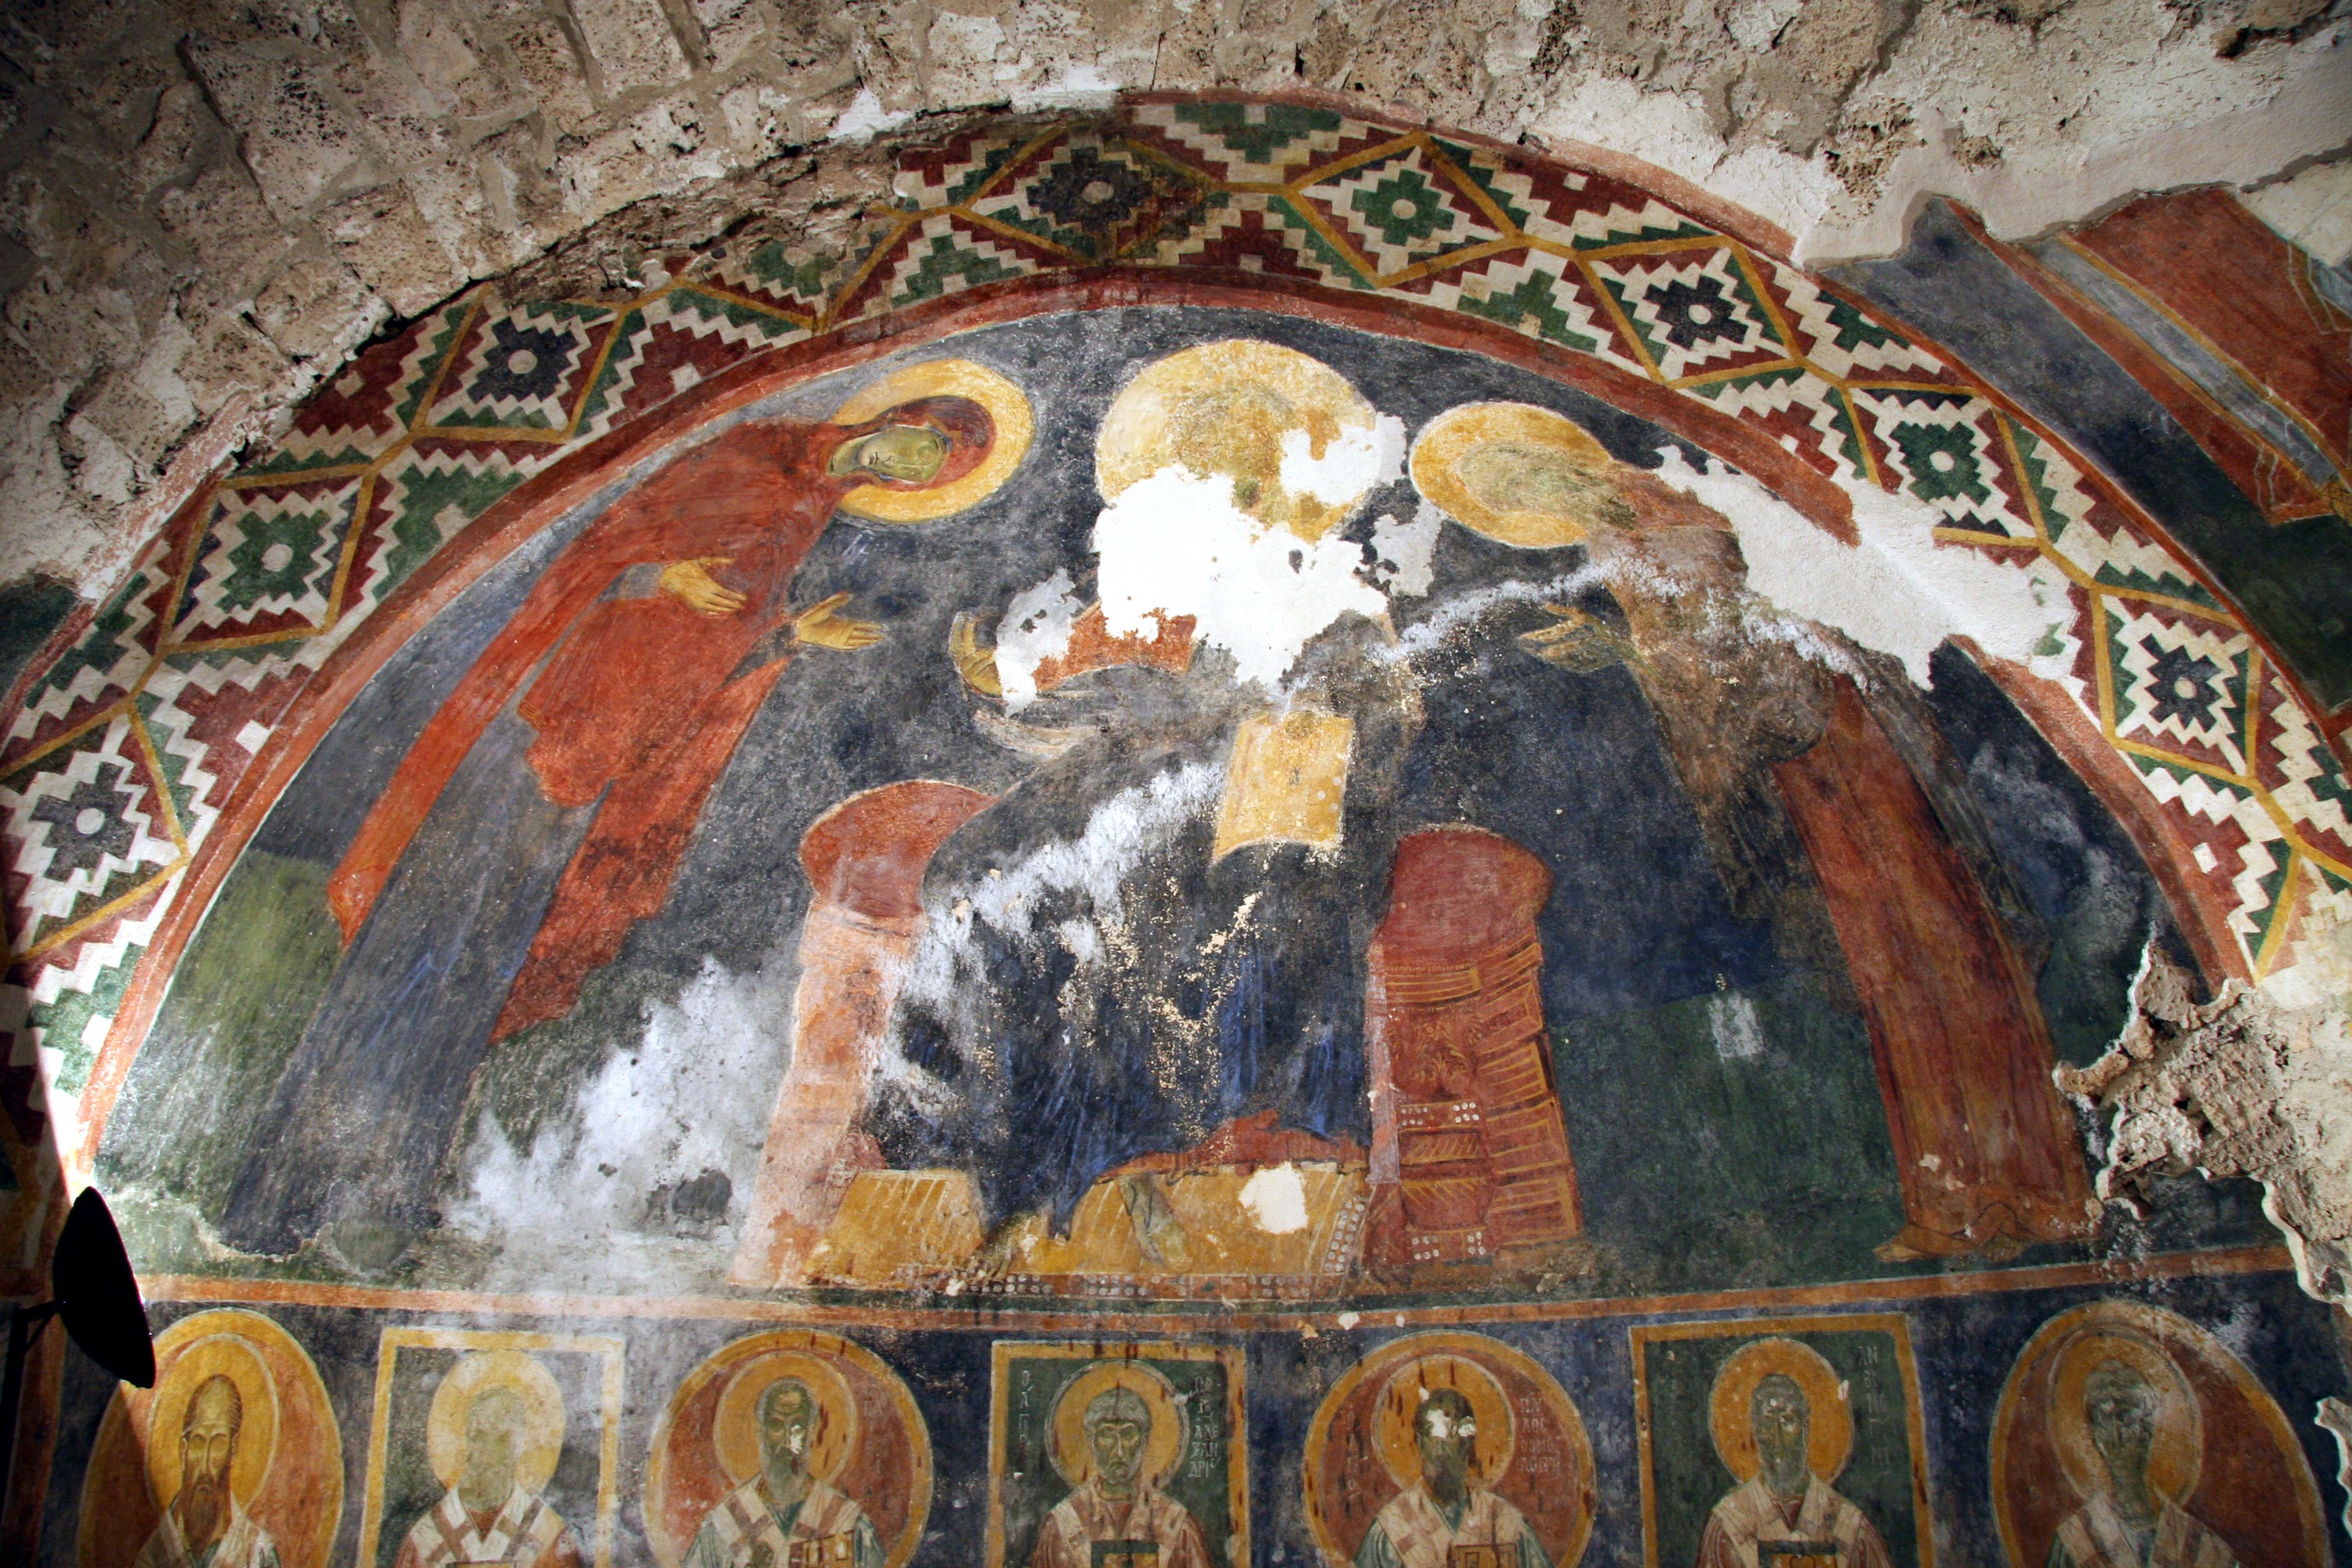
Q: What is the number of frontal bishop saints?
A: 7